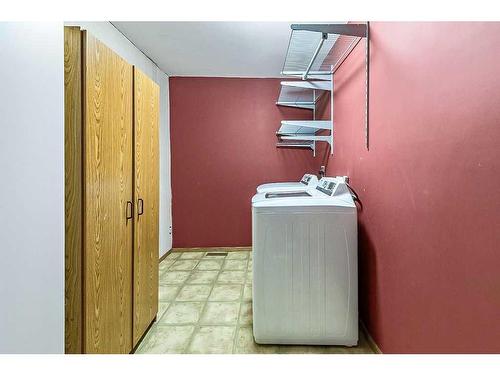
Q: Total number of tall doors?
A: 2